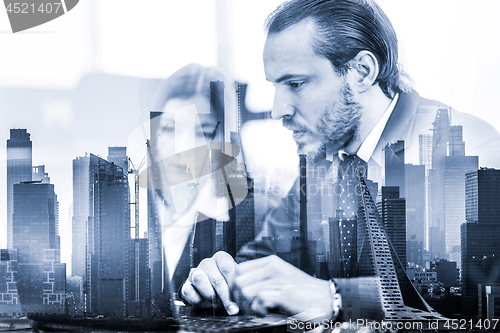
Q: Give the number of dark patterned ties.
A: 1